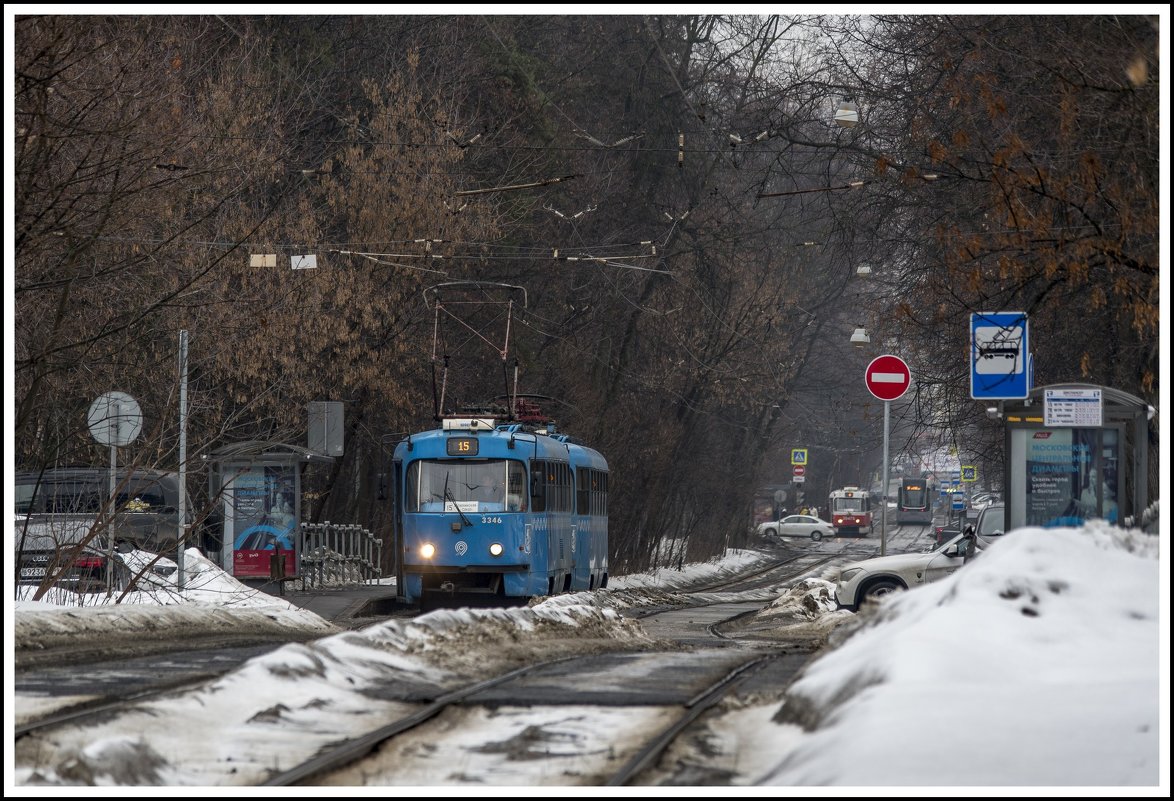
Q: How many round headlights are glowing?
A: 4